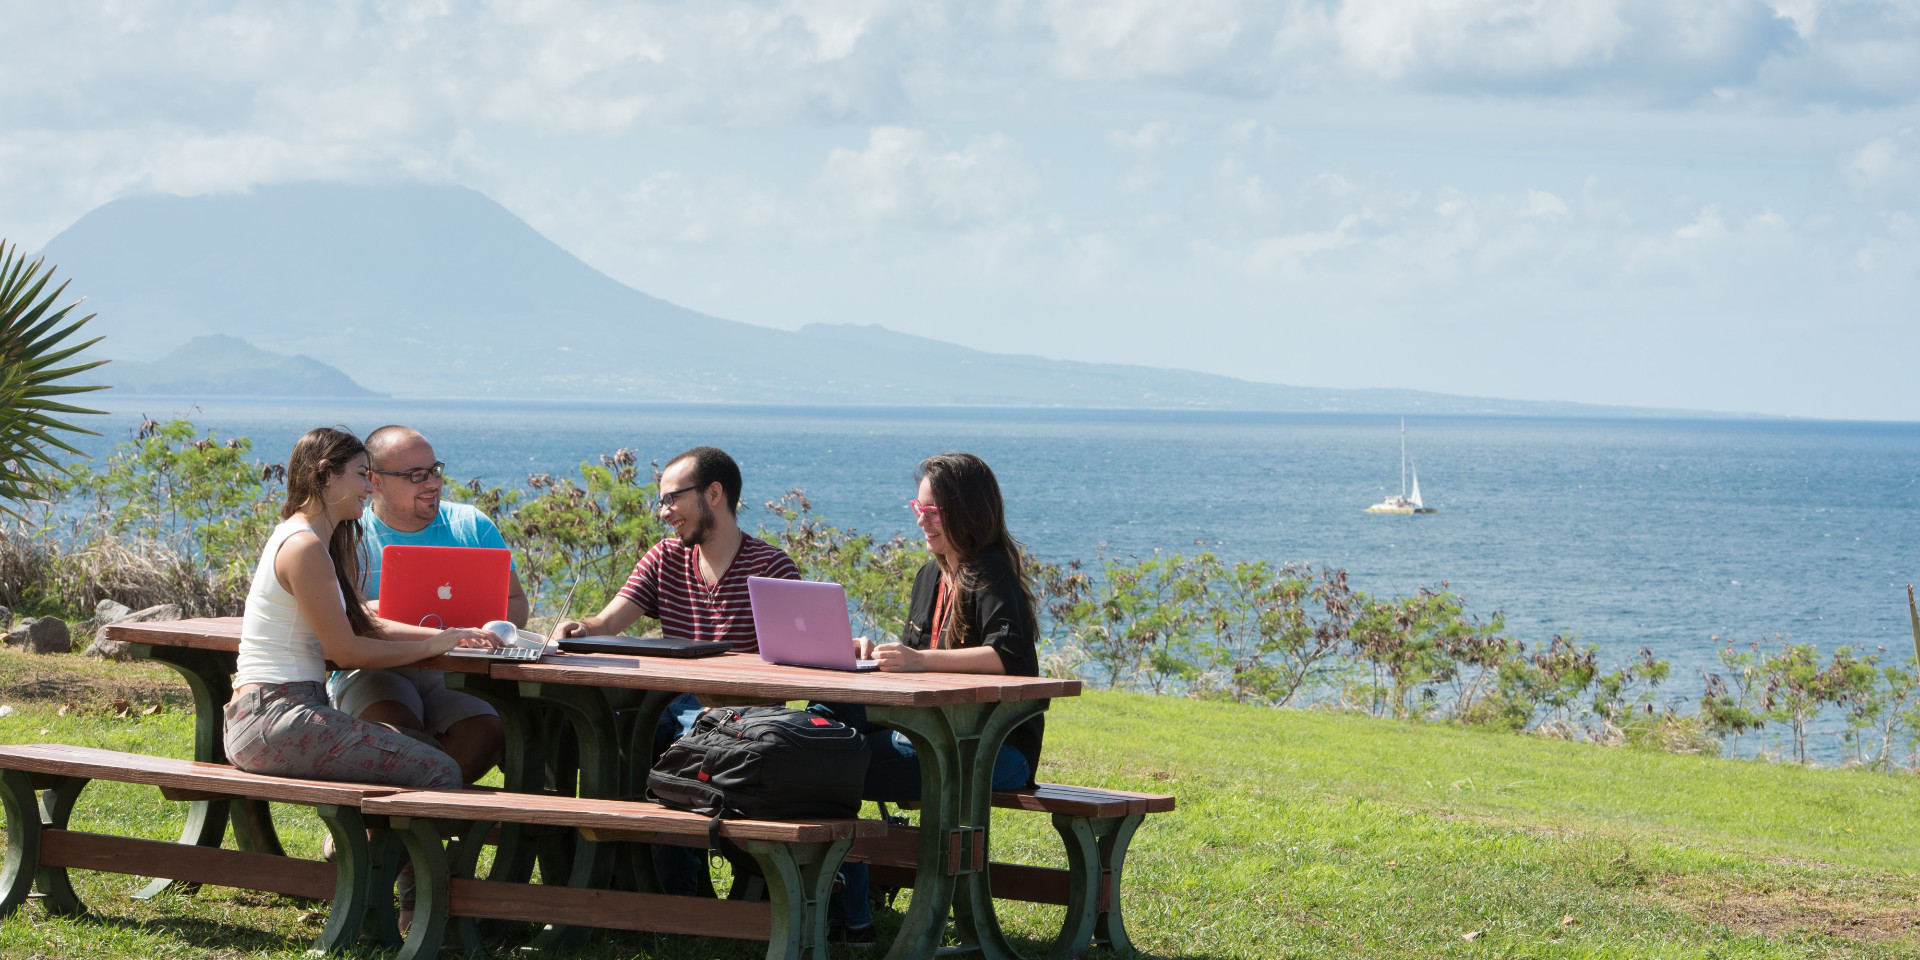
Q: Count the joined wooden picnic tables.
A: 2